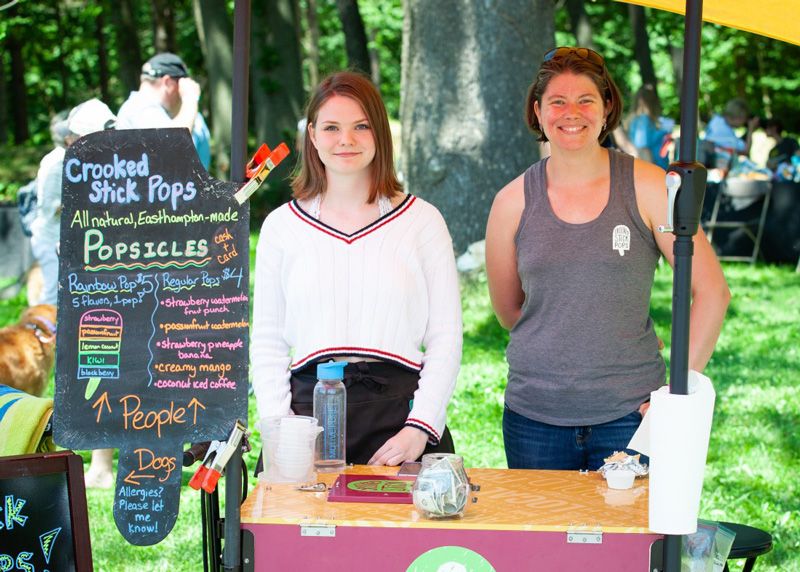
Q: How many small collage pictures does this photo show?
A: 0